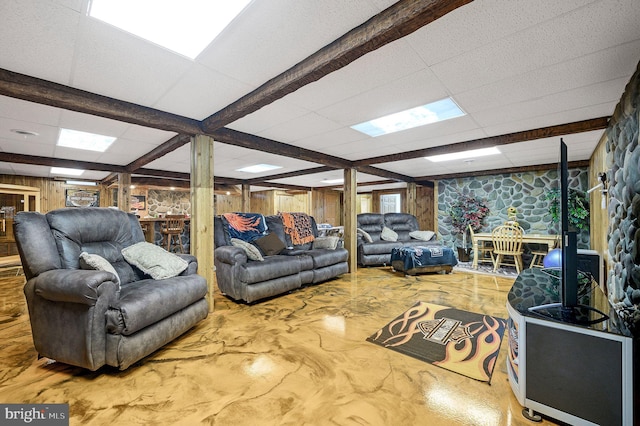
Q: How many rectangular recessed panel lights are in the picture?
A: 7